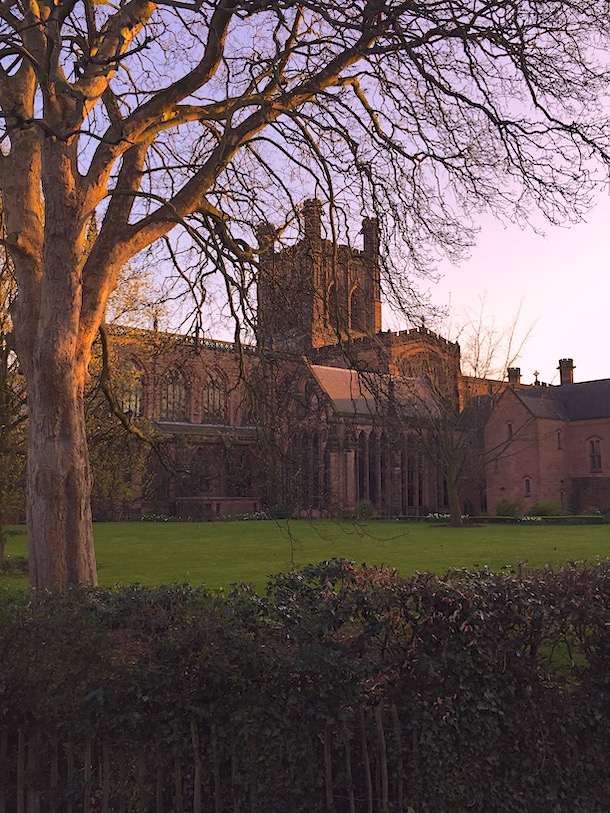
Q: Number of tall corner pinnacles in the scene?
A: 3